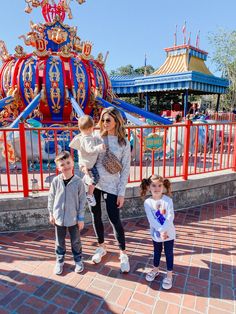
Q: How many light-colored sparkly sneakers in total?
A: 2